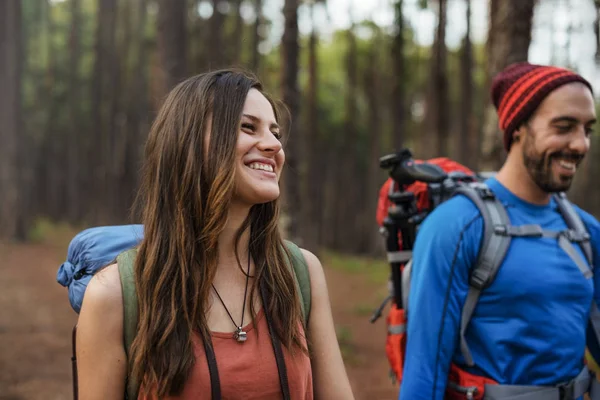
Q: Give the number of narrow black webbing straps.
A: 2